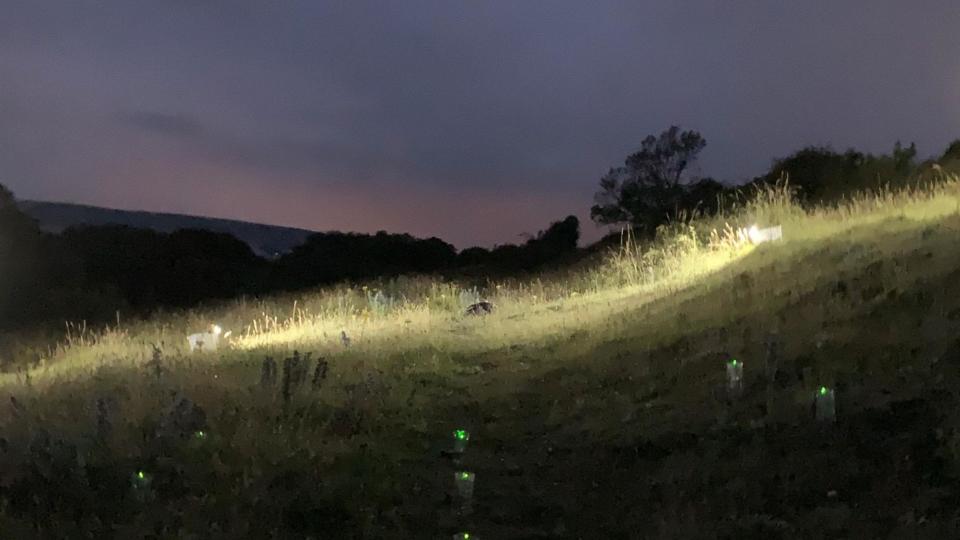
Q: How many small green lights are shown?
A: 7